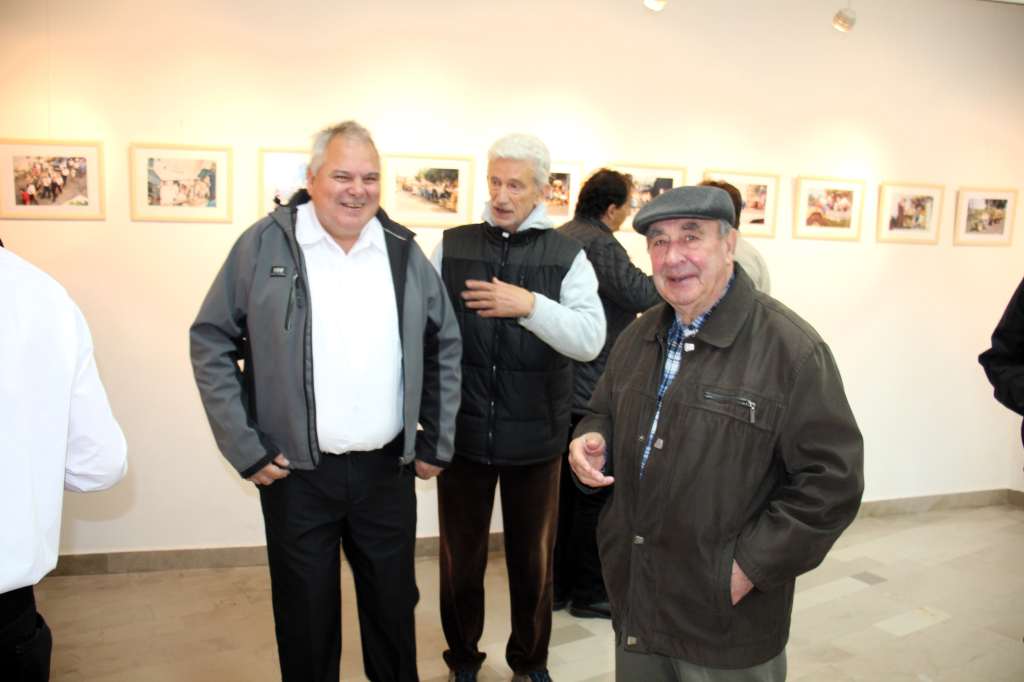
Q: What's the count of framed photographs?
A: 10